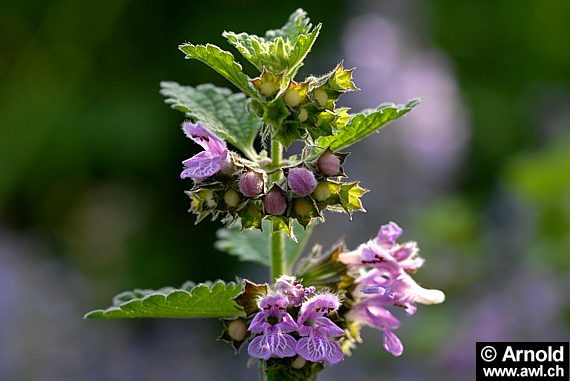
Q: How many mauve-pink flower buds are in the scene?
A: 4